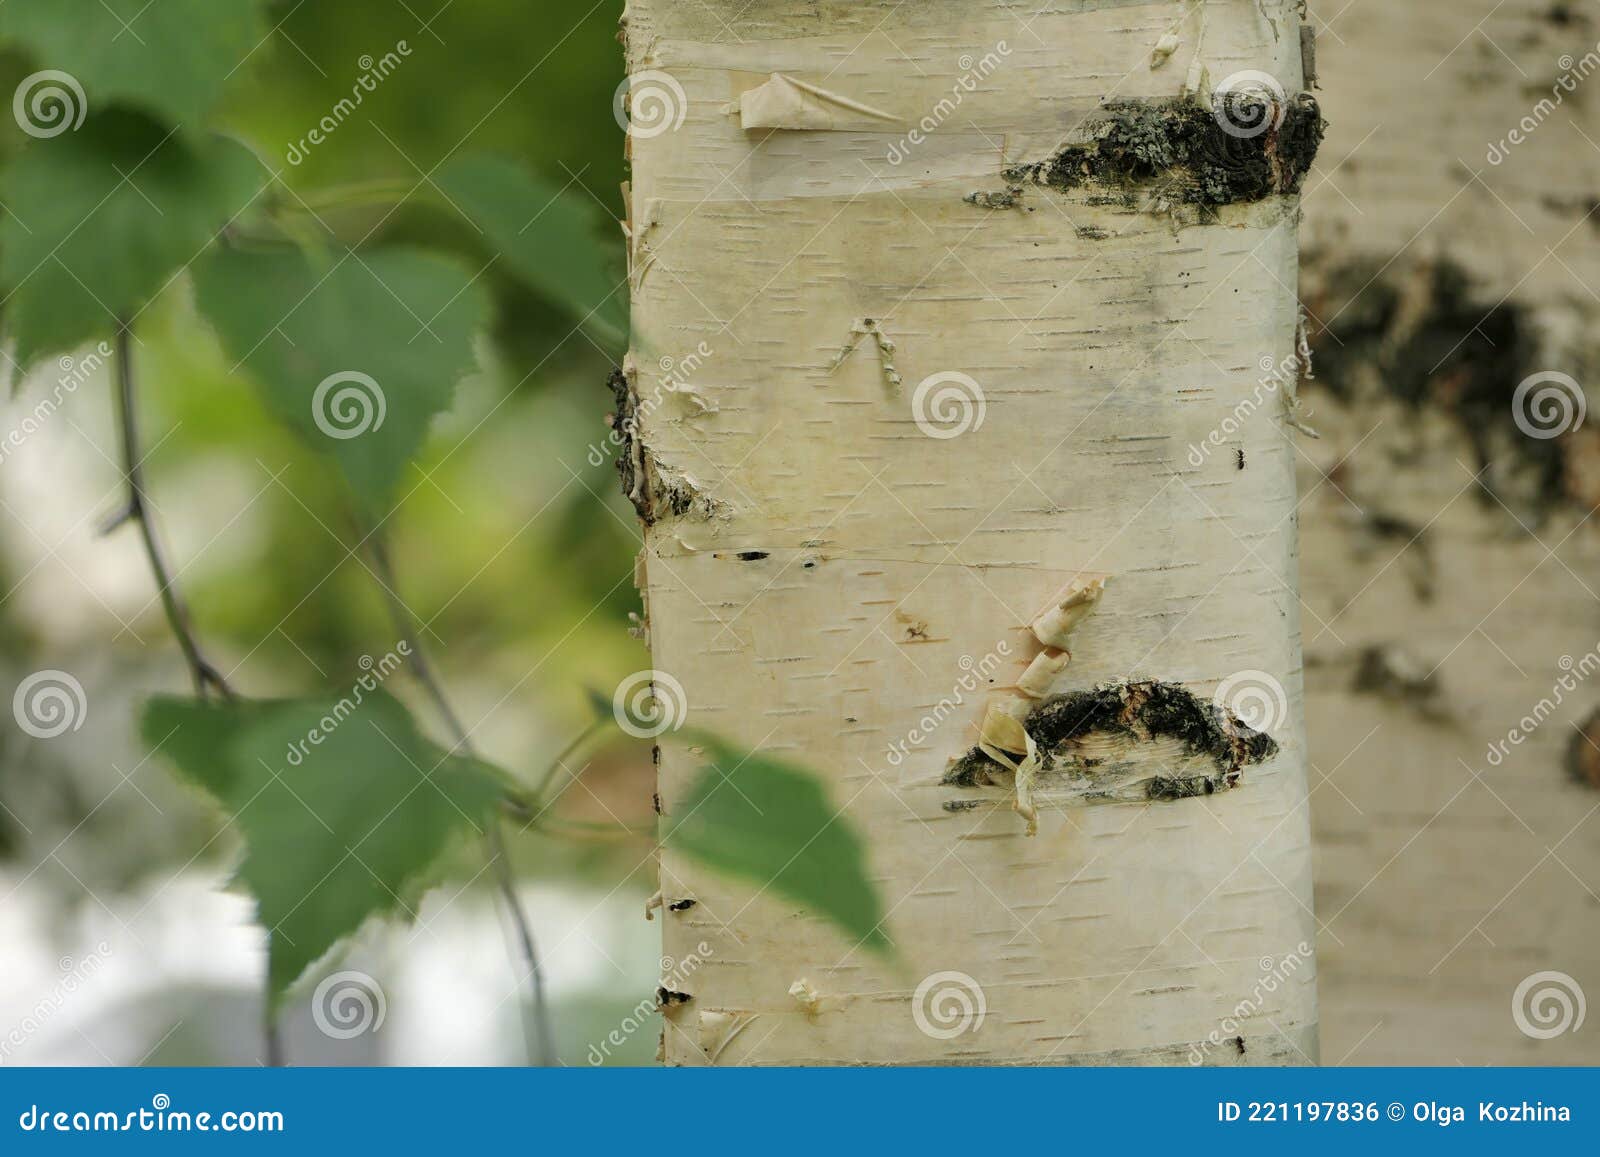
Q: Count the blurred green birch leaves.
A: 6